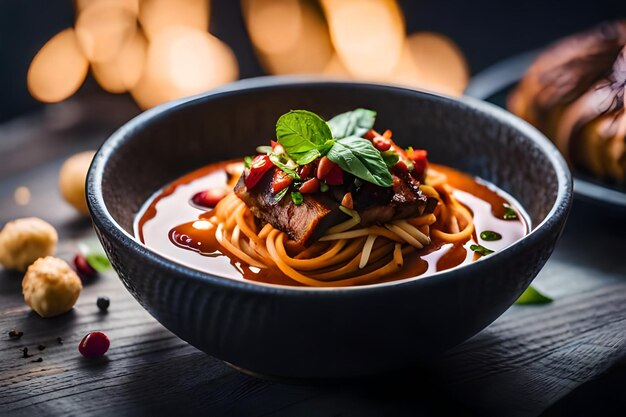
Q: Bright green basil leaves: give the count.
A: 3